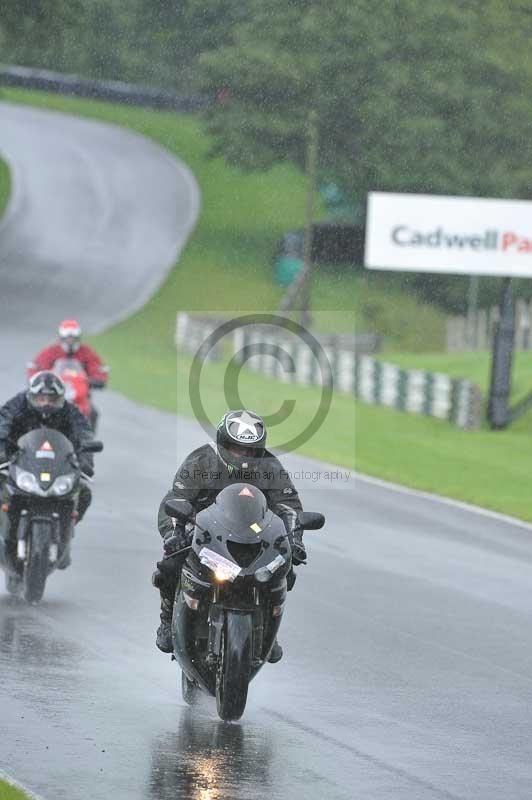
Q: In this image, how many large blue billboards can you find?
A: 0